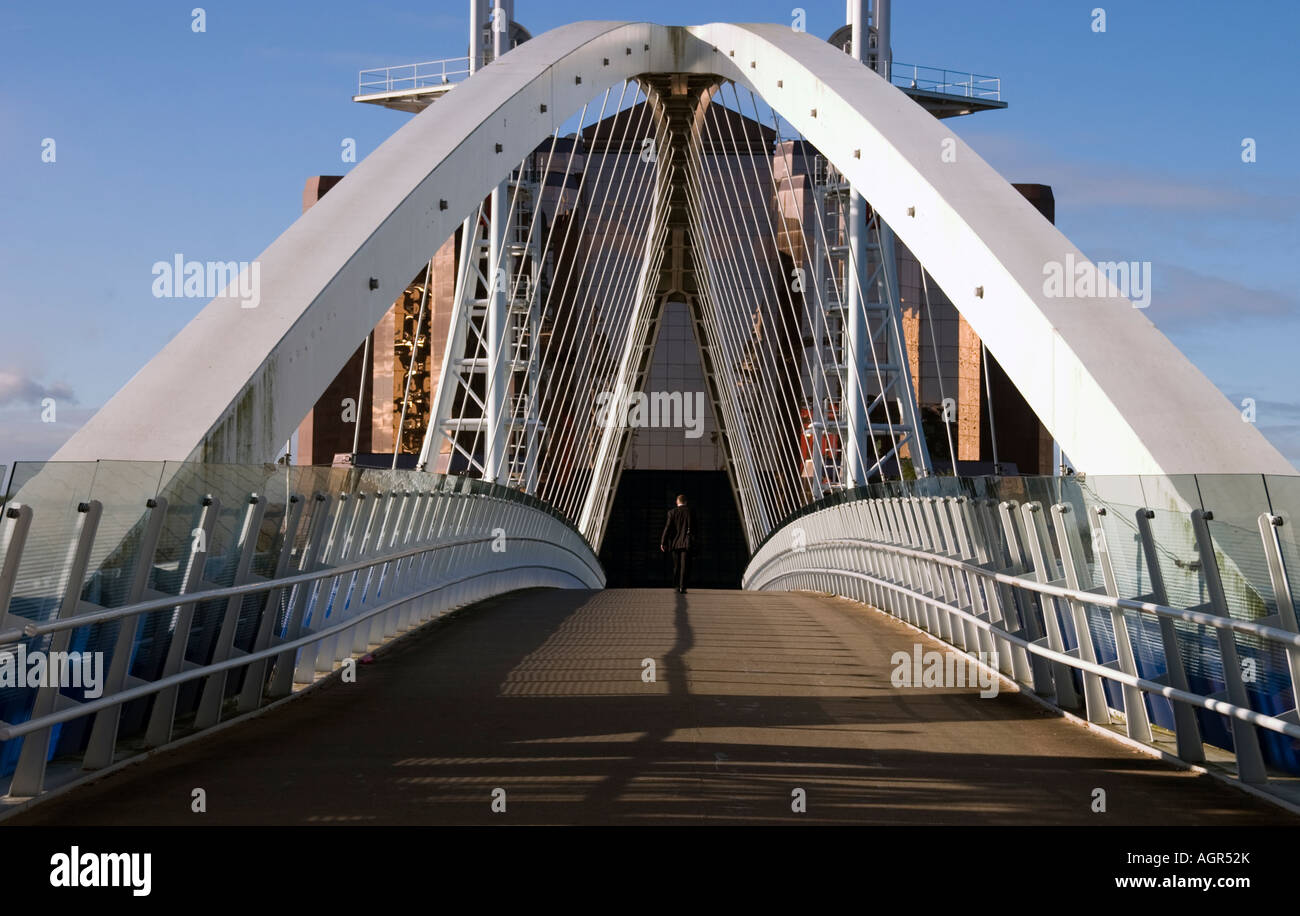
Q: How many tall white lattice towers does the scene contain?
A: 2